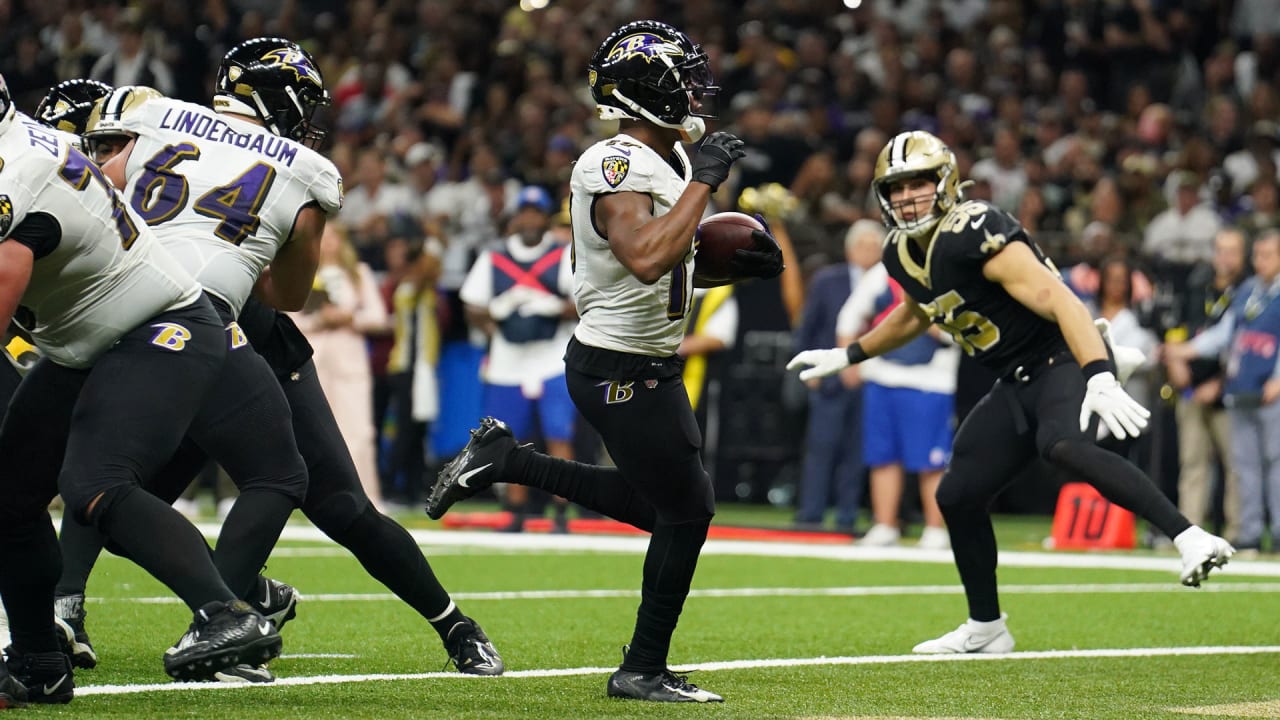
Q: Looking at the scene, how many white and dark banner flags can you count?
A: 0